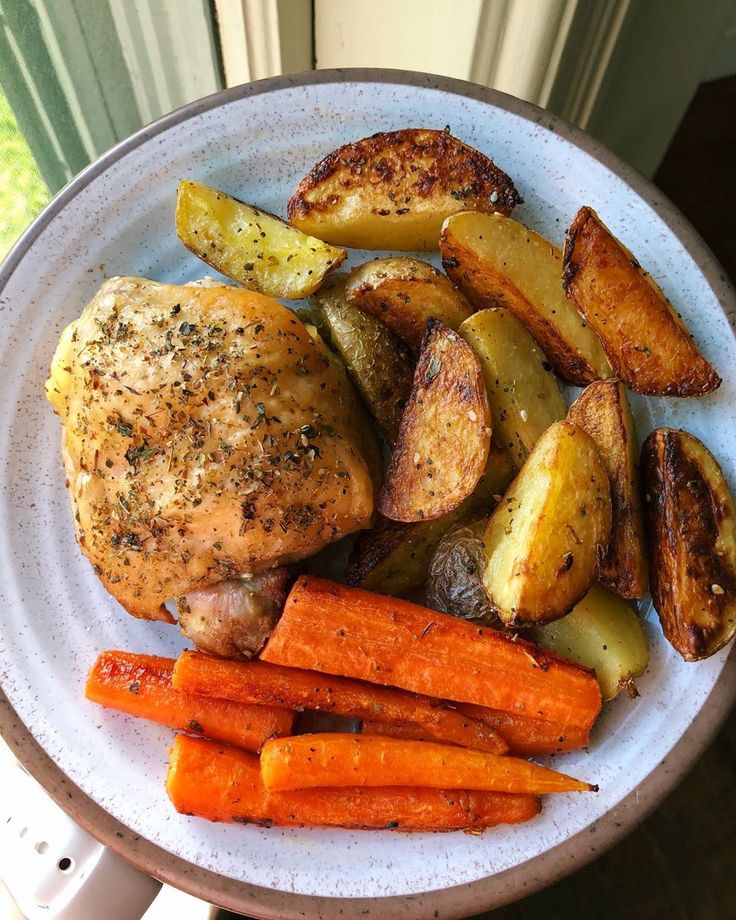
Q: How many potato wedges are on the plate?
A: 14